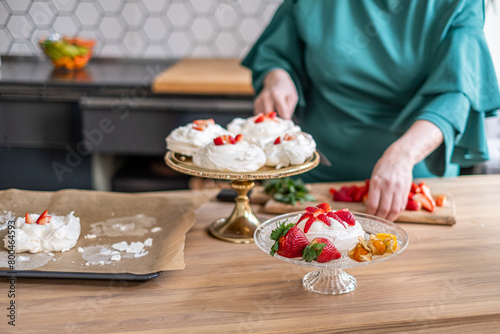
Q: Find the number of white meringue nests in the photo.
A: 6